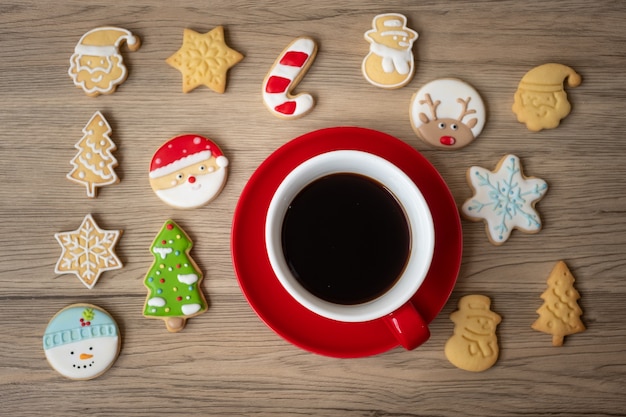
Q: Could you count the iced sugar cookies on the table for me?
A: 10